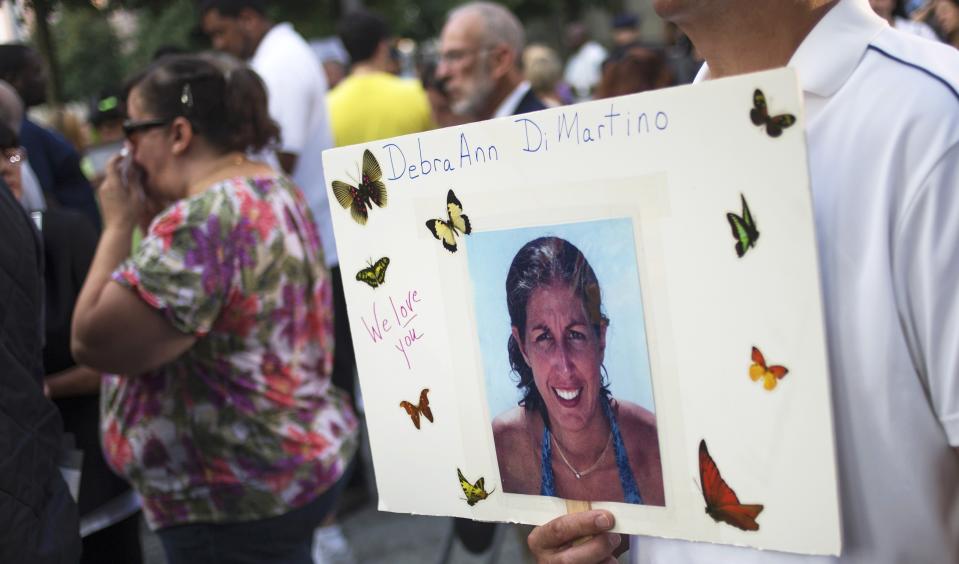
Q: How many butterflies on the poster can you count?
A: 9